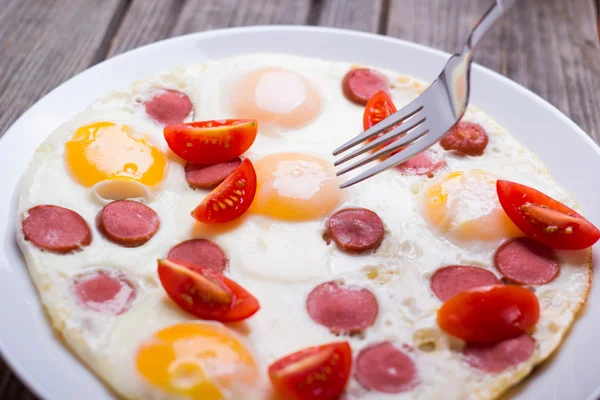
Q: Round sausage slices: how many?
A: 15